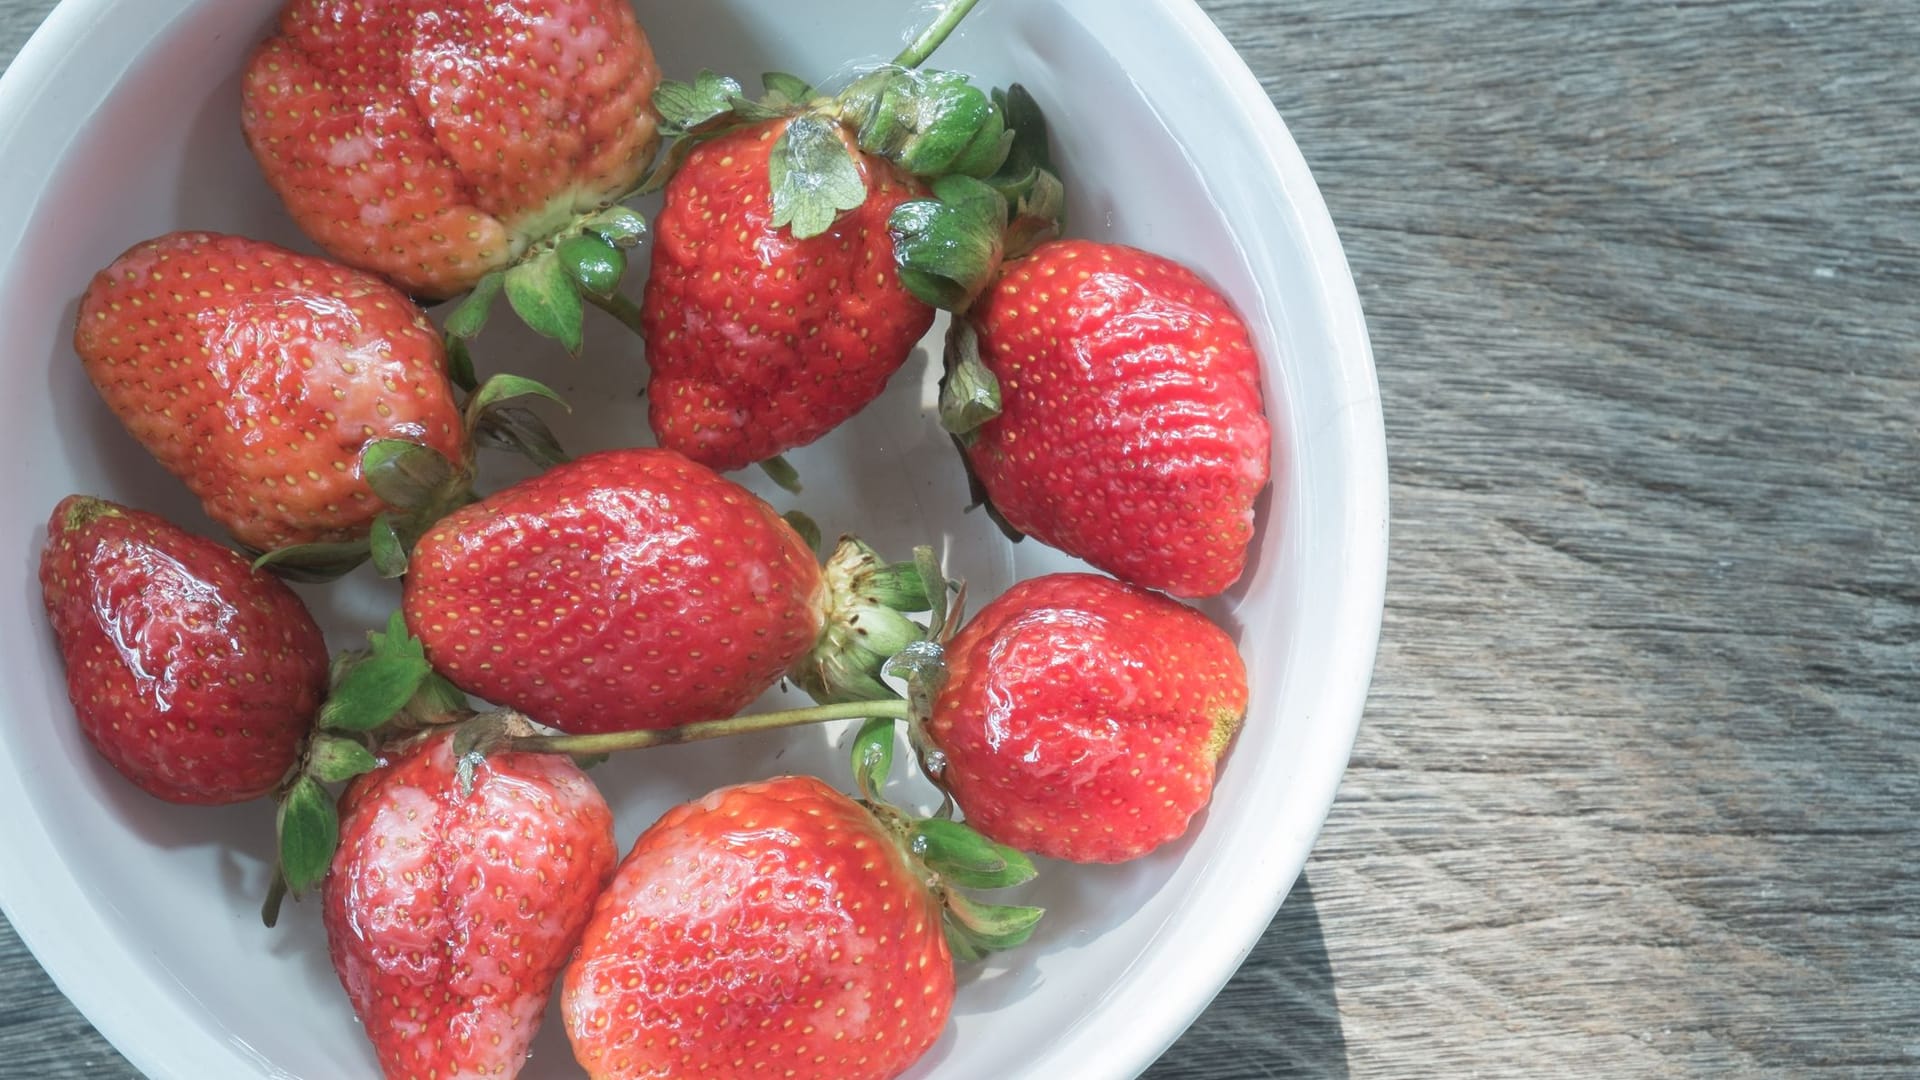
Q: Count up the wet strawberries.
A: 9